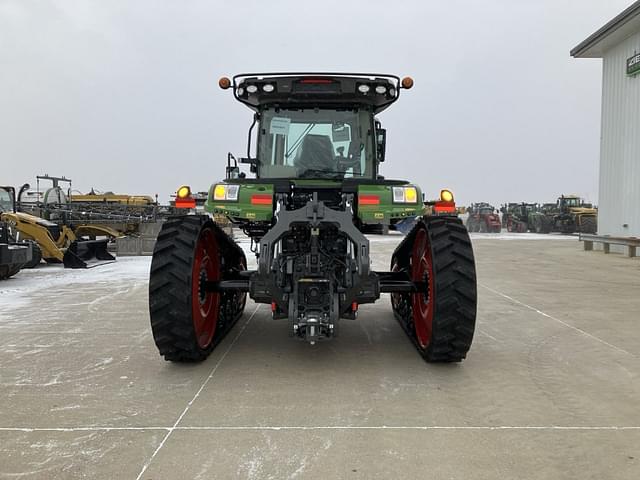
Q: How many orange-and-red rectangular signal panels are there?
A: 4